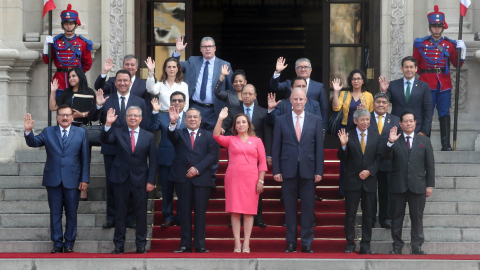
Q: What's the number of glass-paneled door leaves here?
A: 2